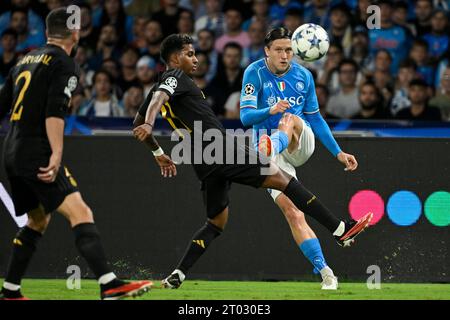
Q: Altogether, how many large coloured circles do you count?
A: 3